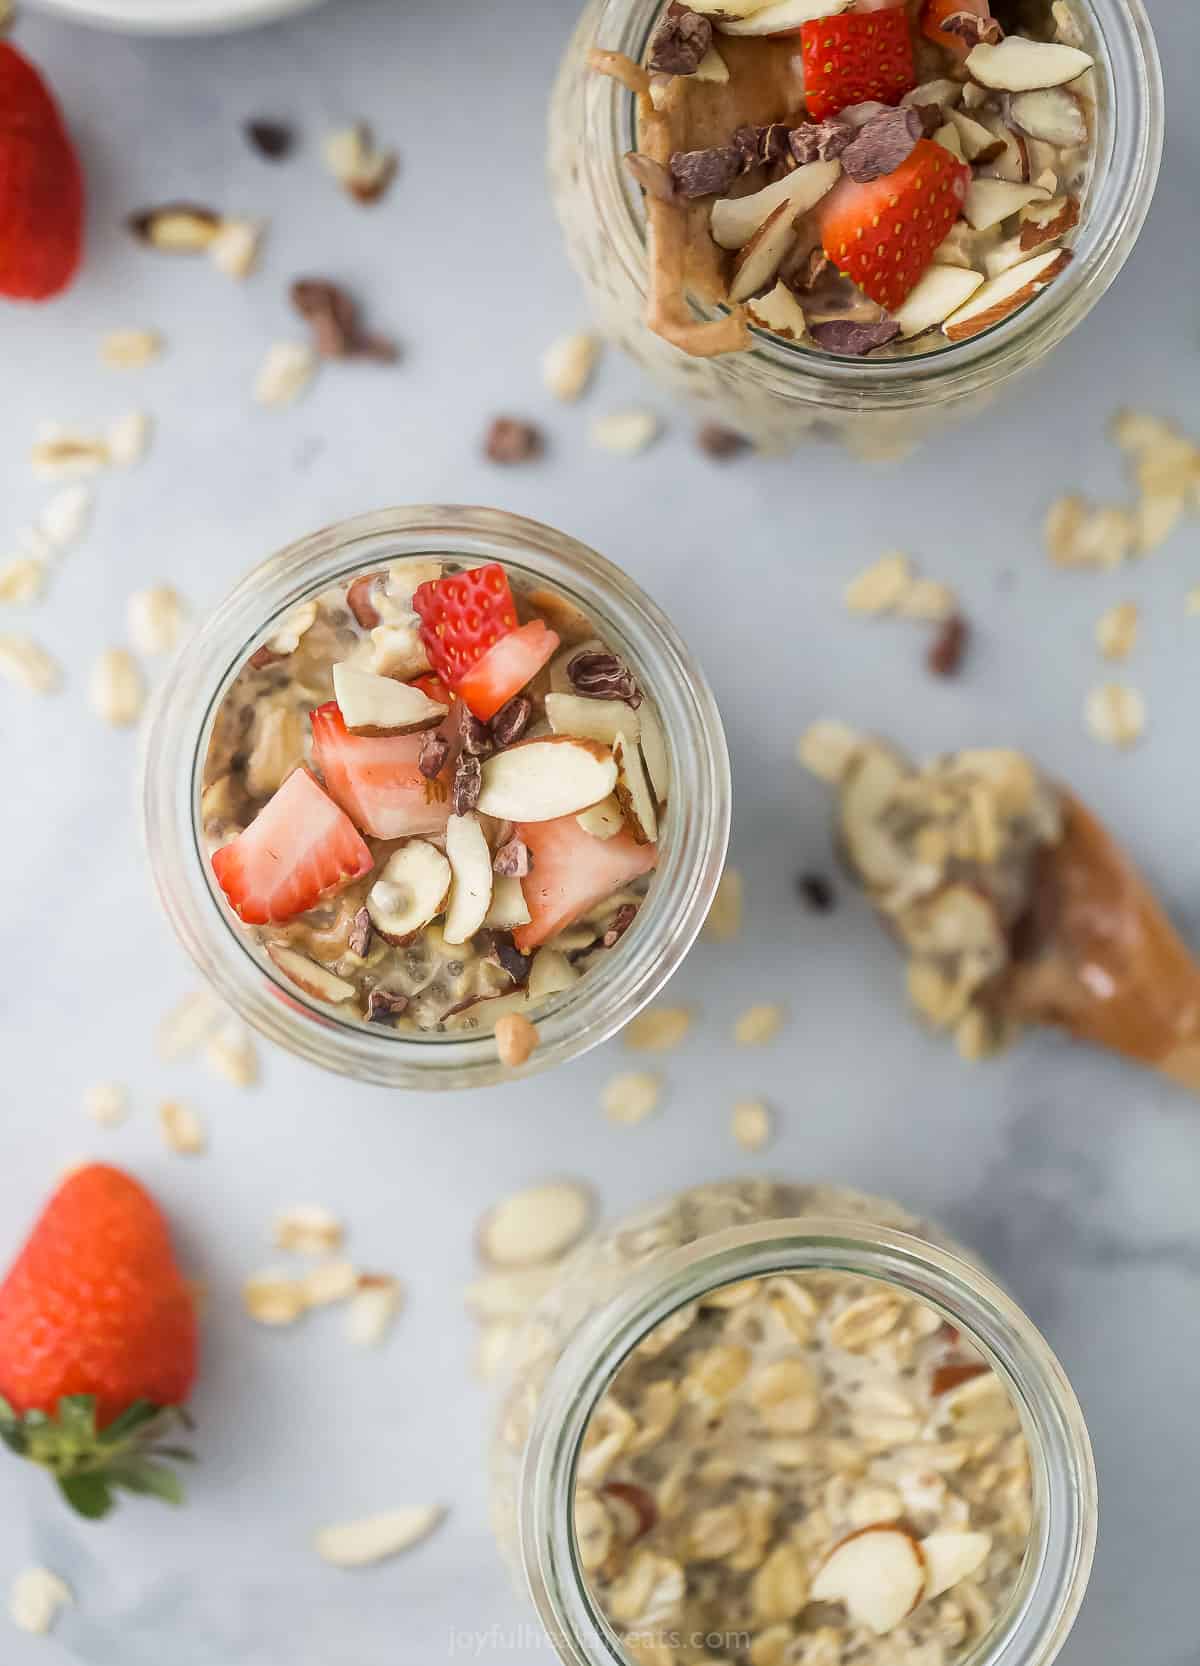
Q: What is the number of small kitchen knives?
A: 0